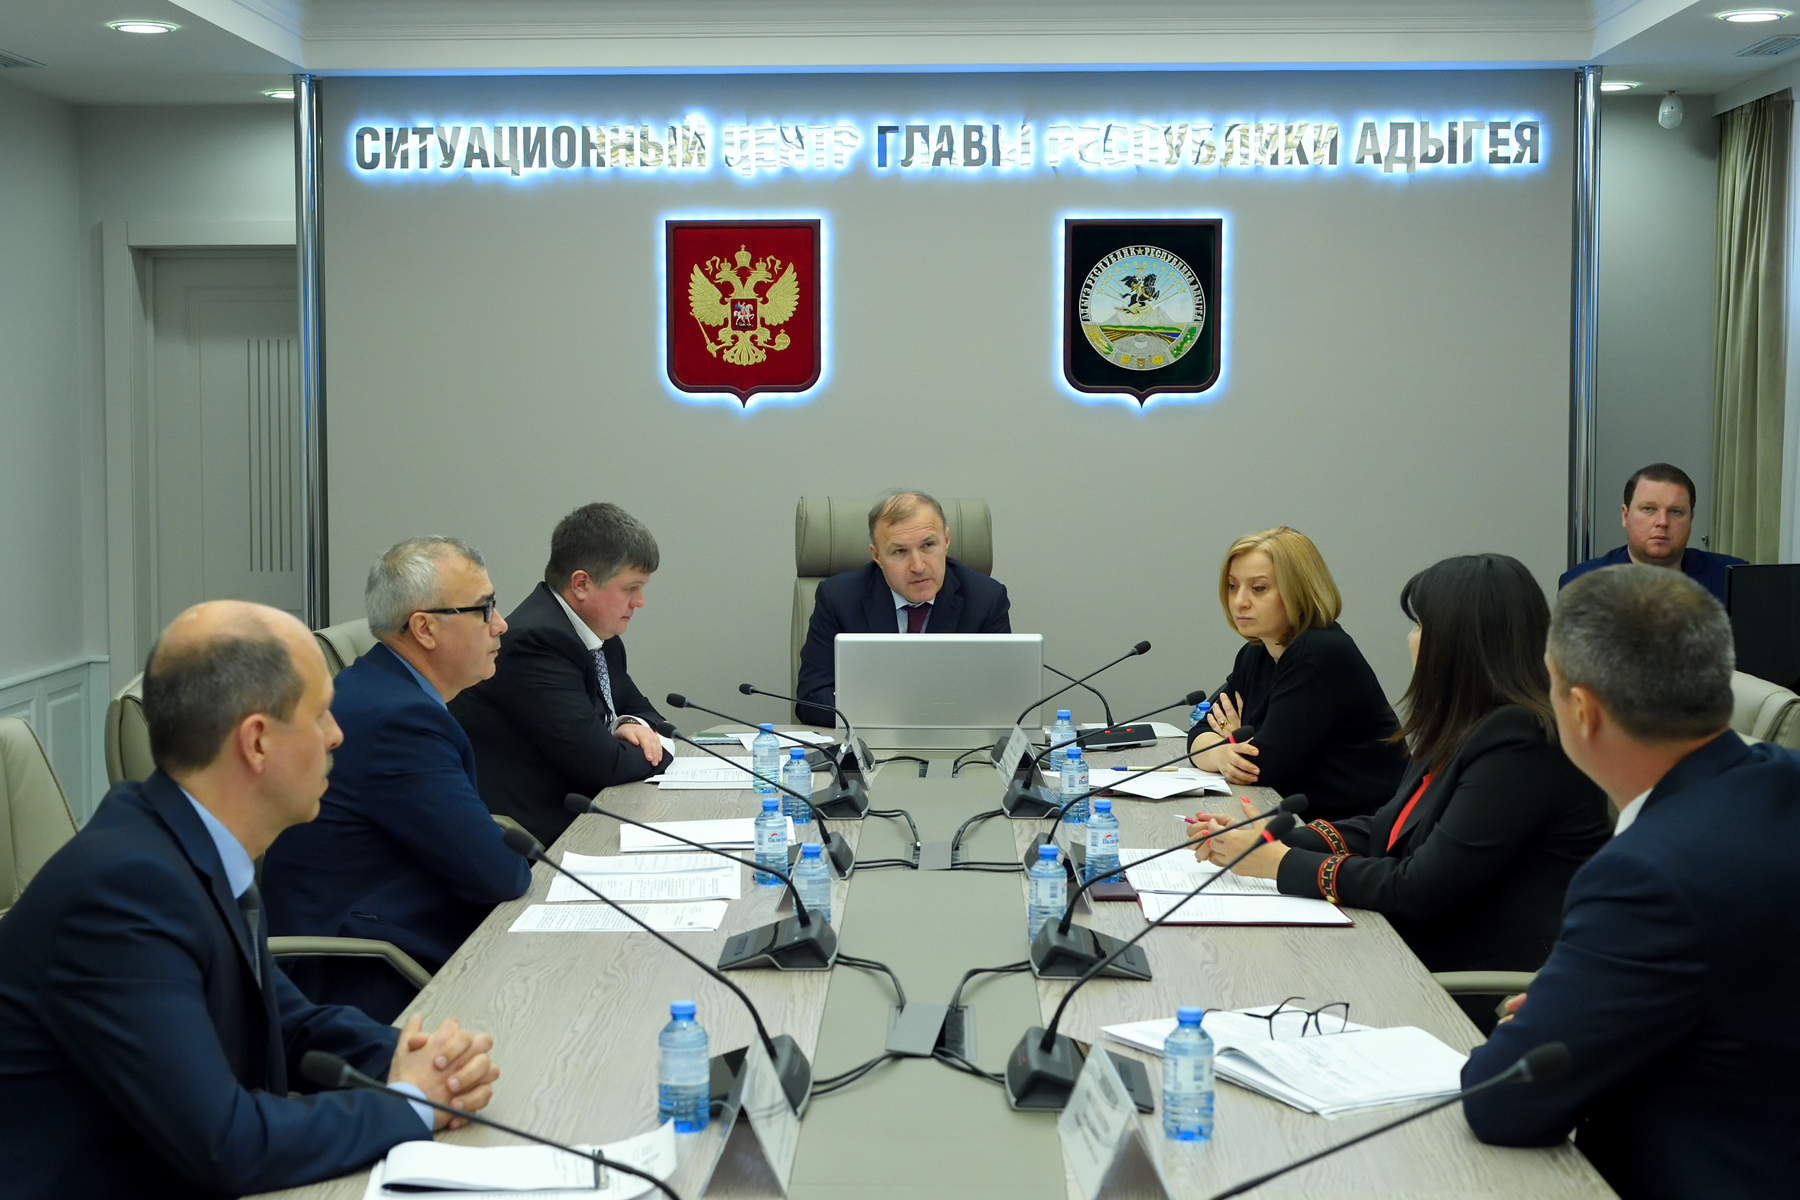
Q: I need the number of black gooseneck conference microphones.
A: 13